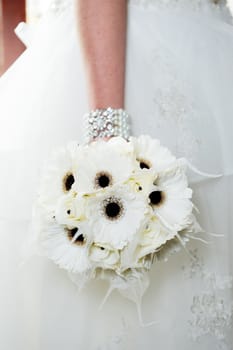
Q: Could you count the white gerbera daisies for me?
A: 6